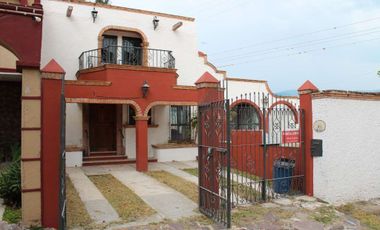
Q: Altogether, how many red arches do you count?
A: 2